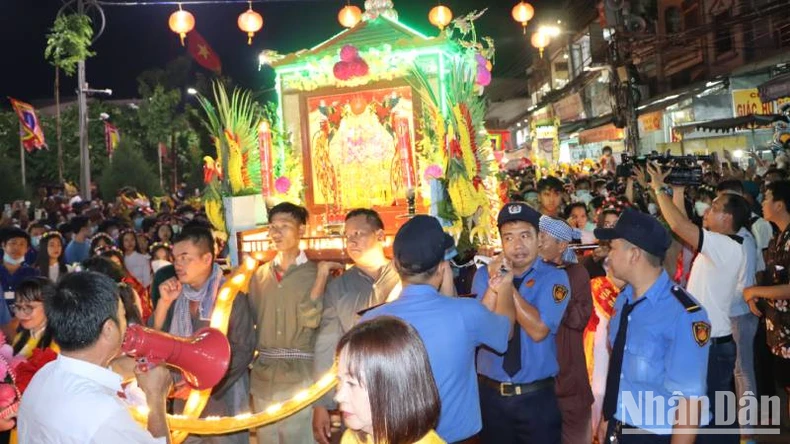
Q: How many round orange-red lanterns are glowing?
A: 6